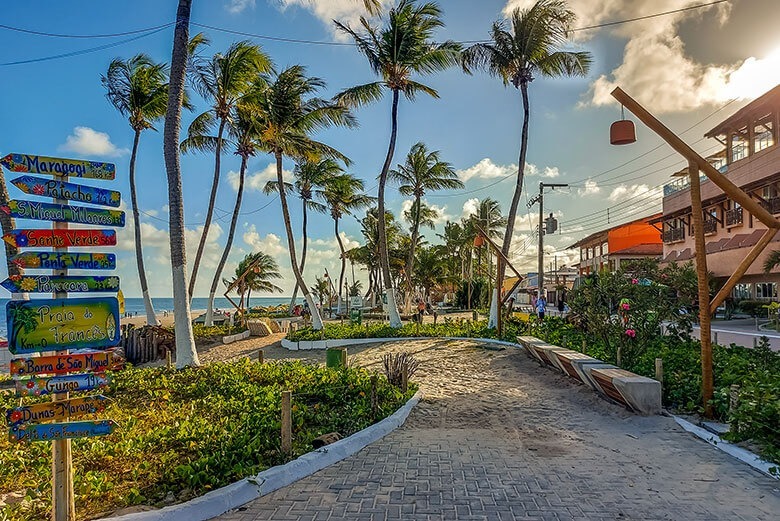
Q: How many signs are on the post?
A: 11